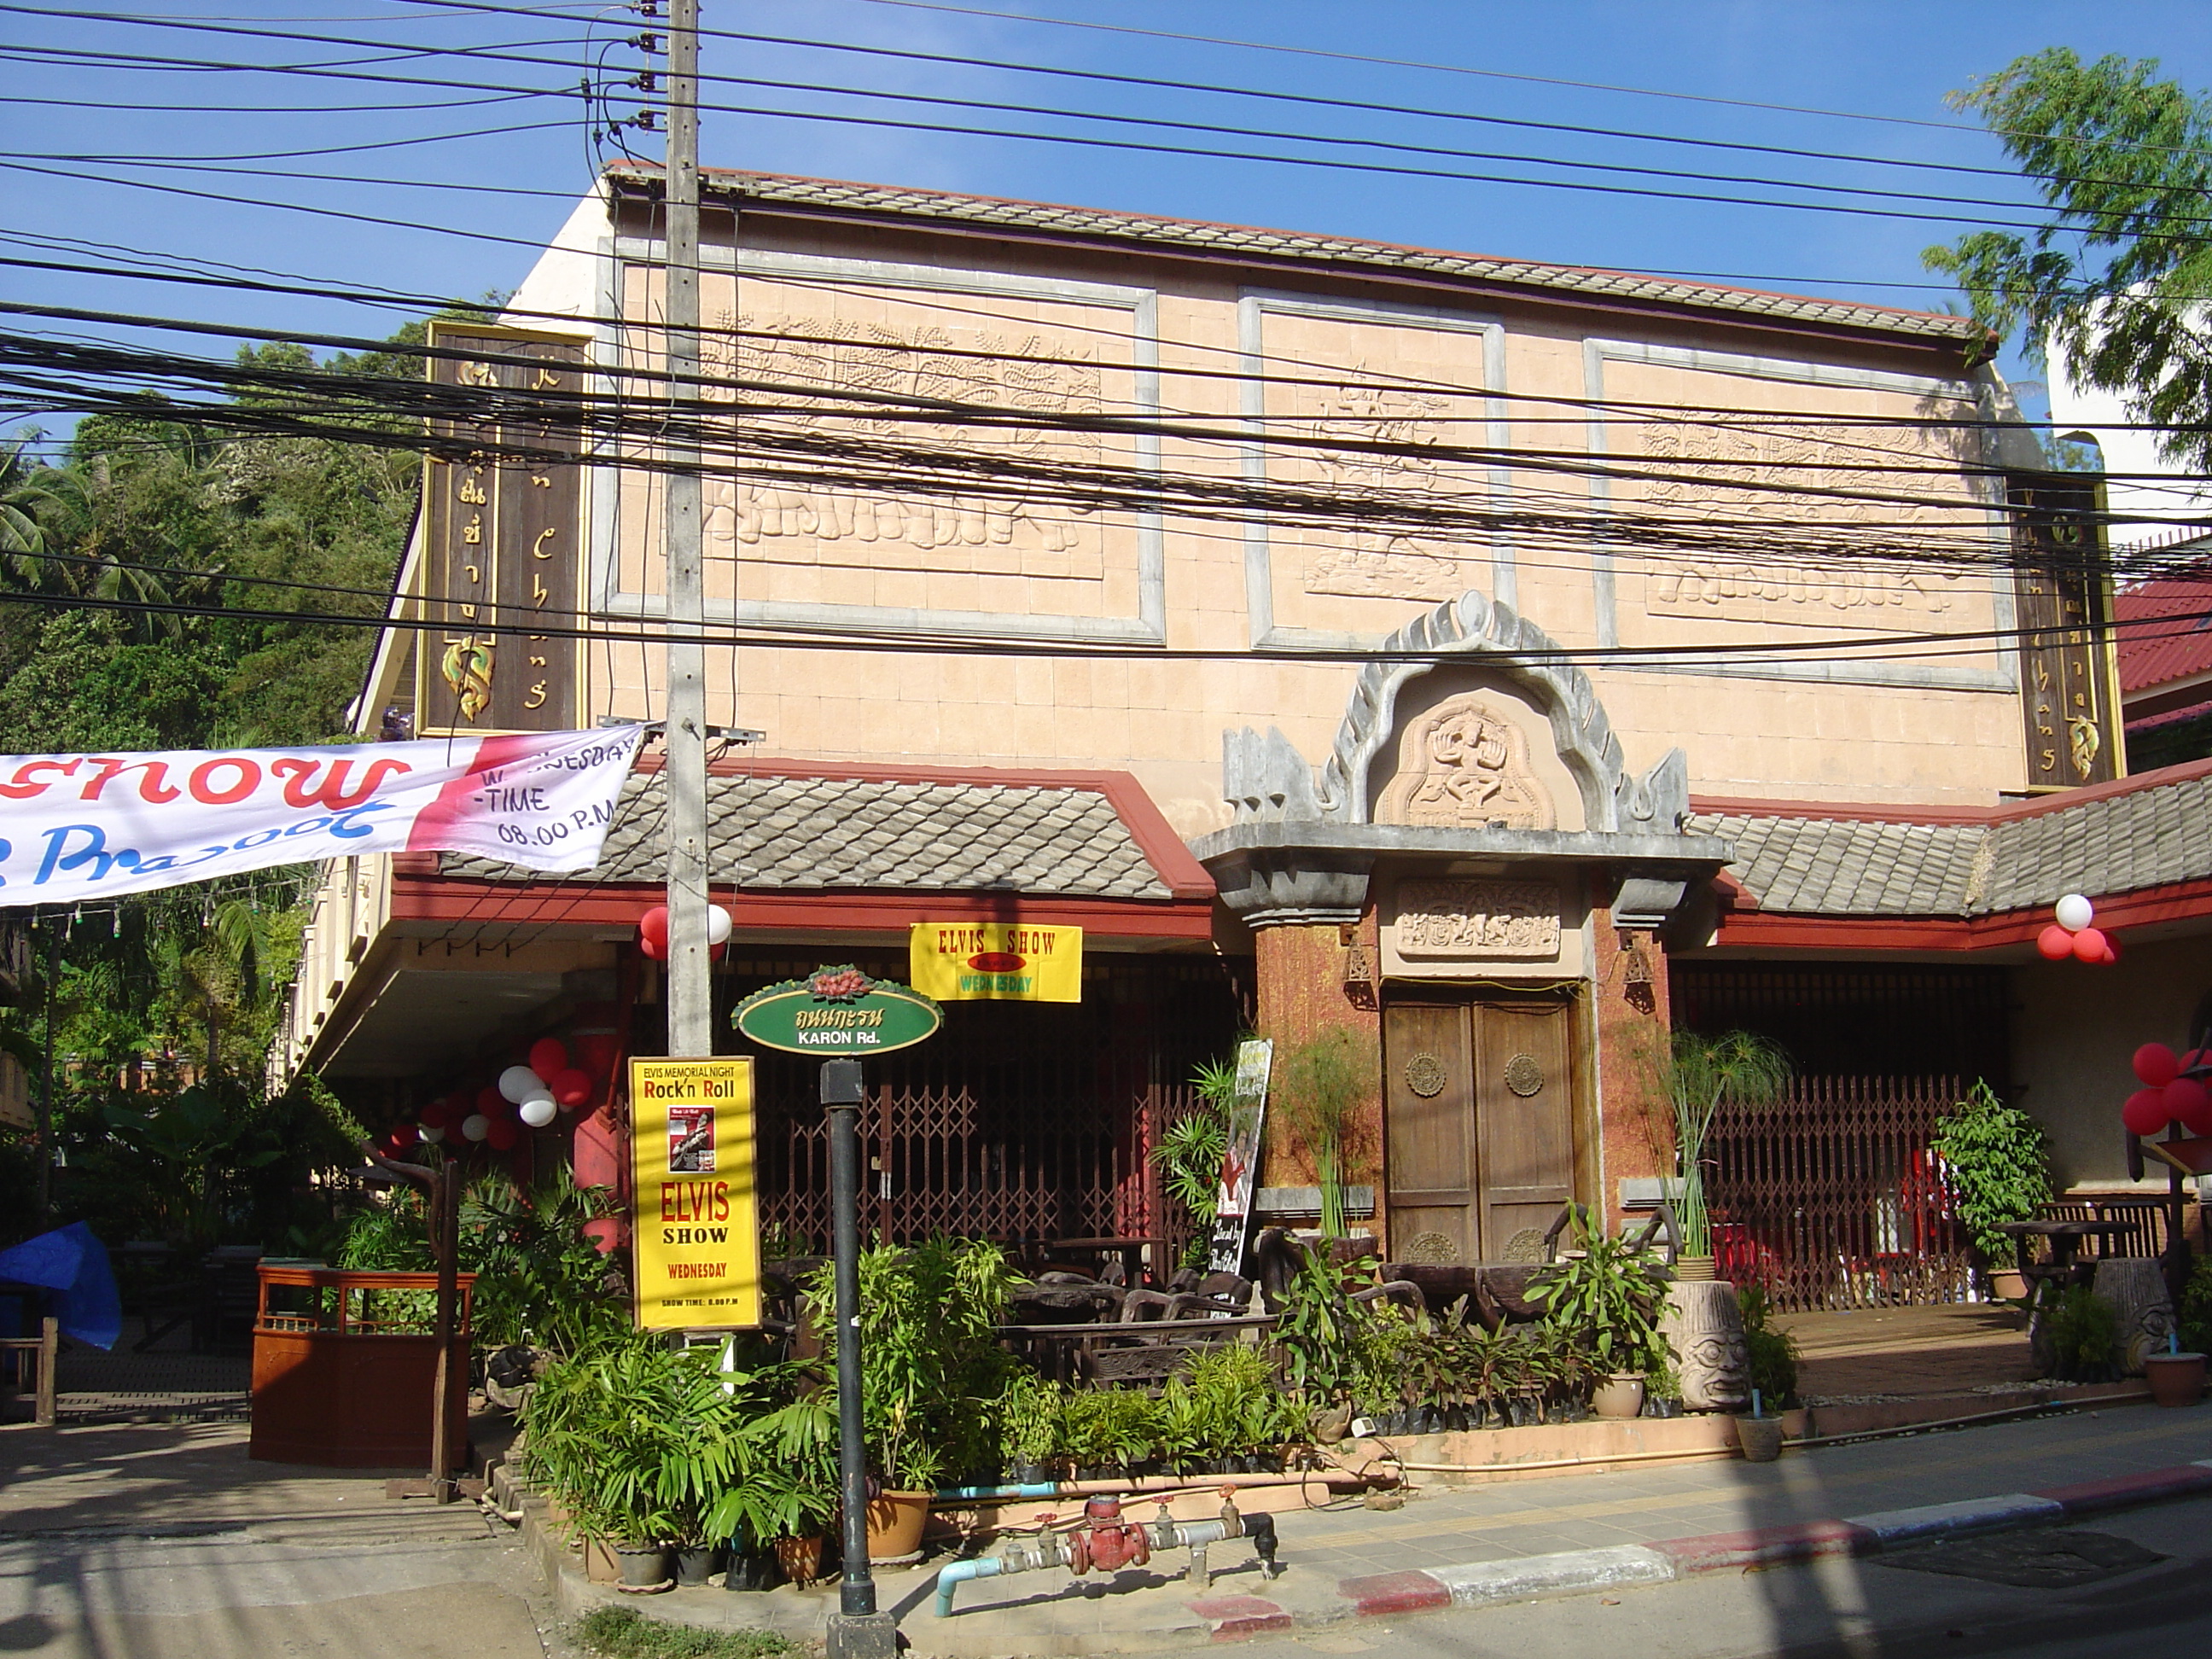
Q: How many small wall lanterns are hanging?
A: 2